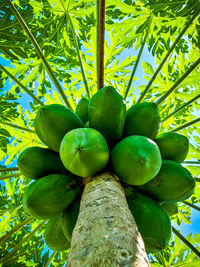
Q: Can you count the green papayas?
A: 14